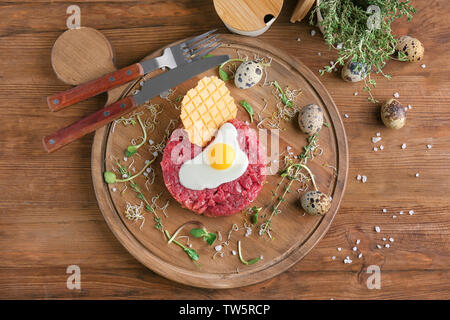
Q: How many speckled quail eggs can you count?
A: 6